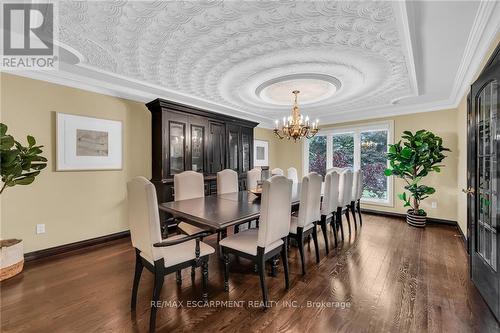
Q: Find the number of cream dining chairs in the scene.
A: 12